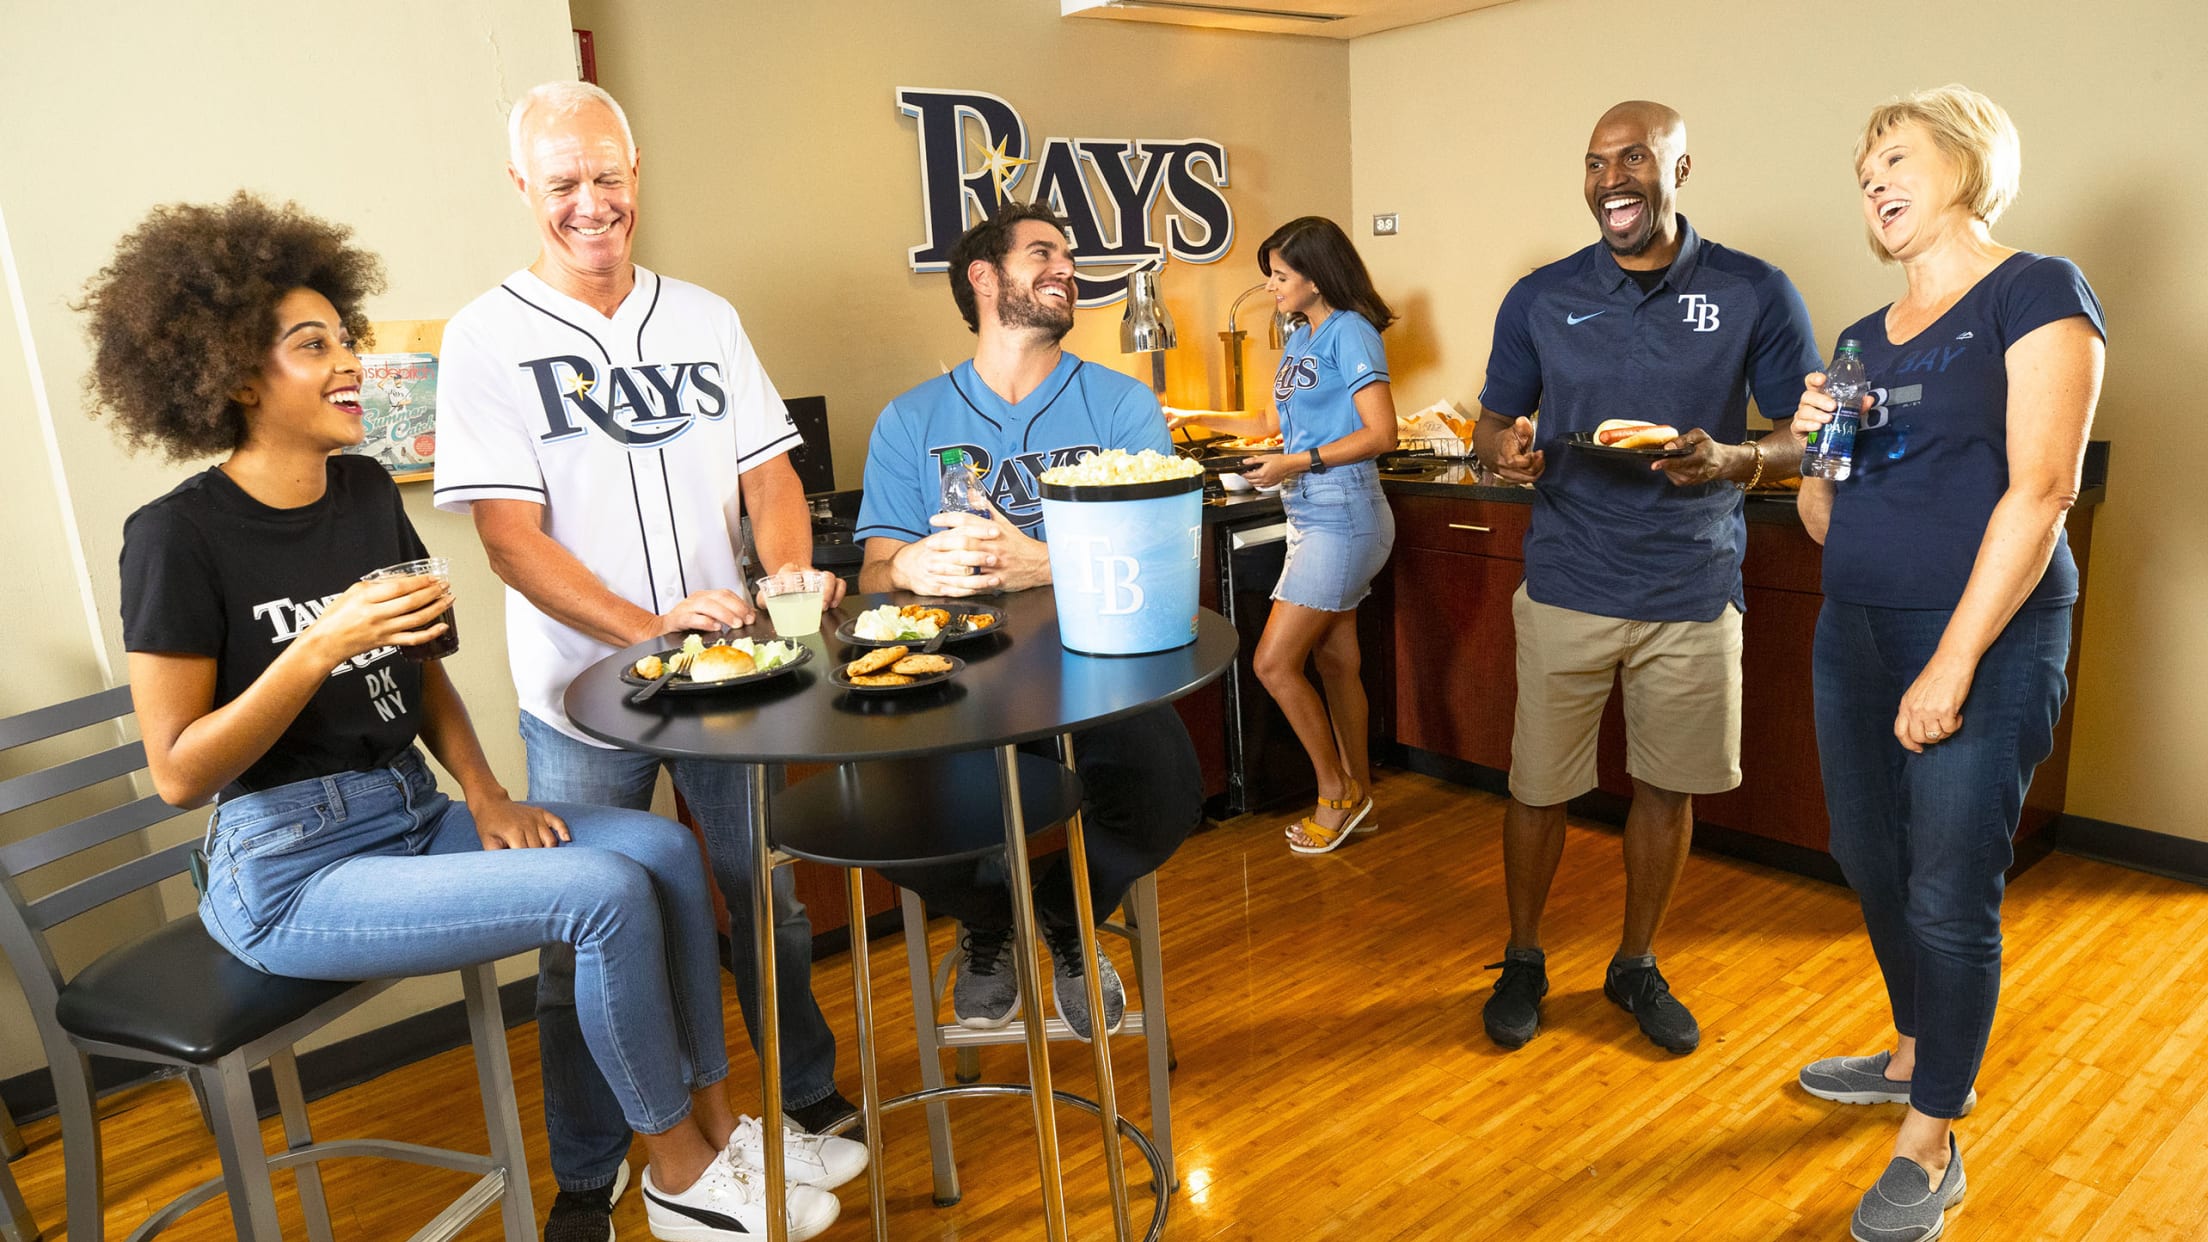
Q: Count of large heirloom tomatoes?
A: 0